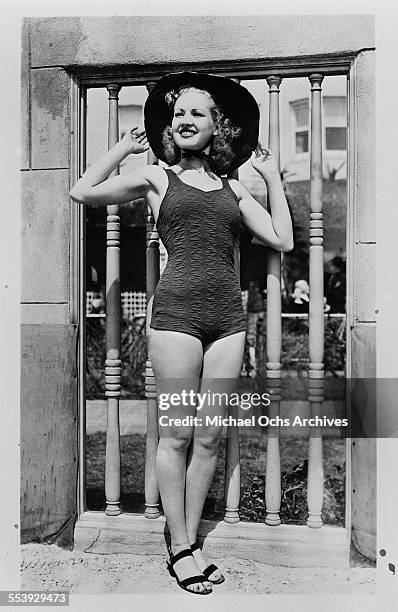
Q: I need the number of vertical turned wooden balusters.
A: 5